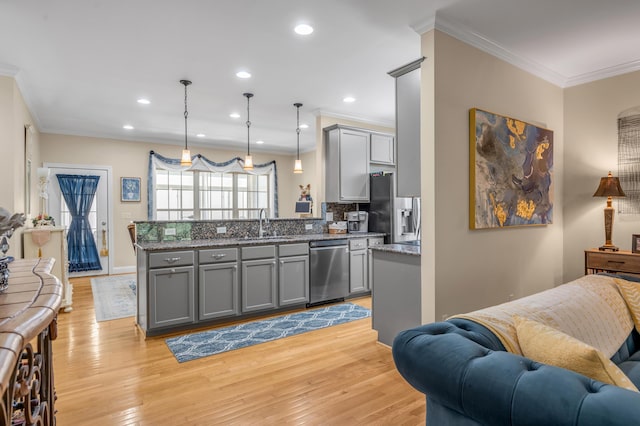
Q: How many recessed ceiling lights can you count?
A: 9